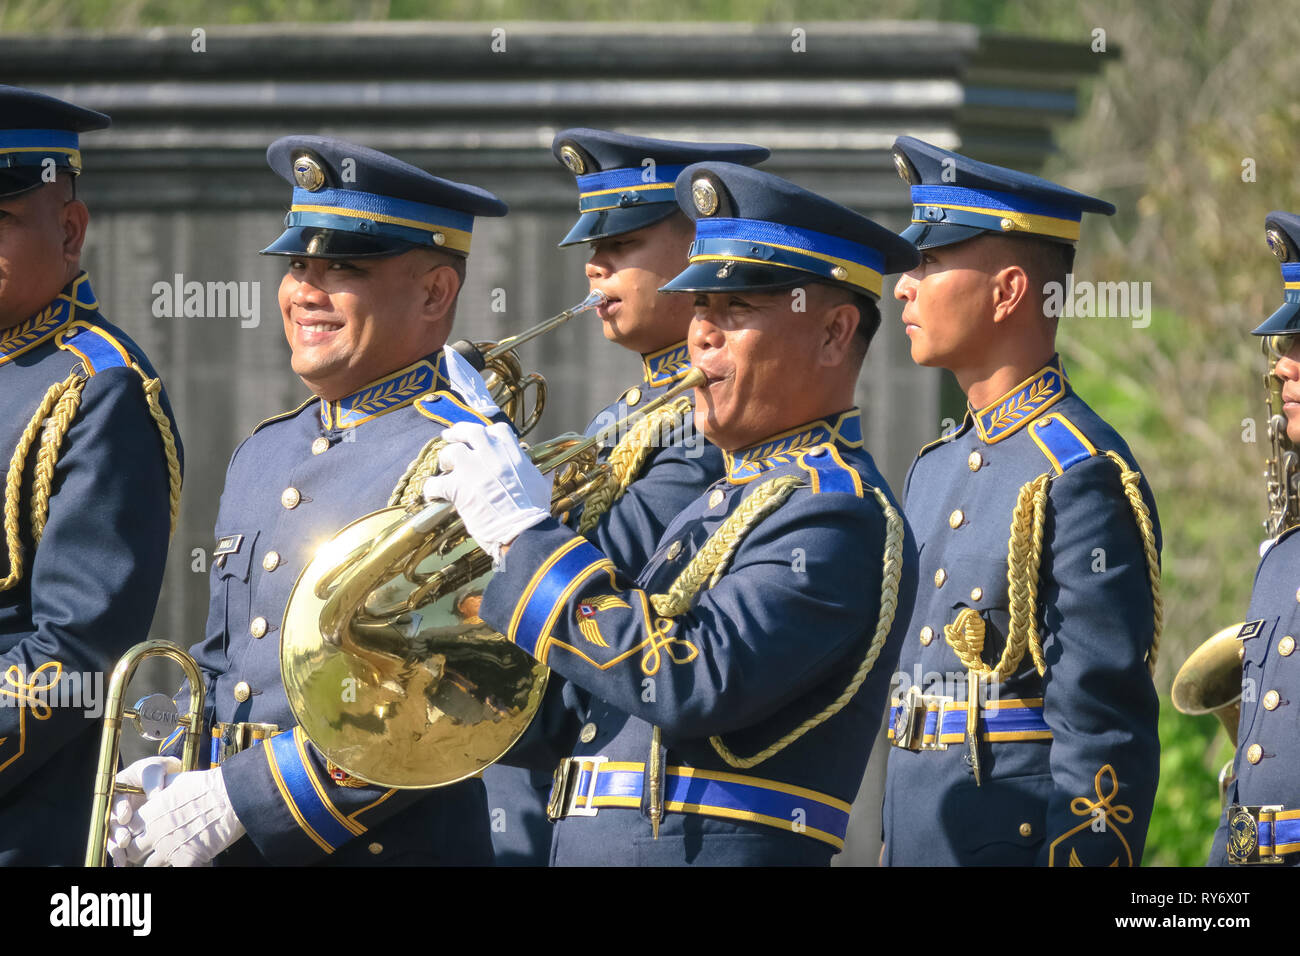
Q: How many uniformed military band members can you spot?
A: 6